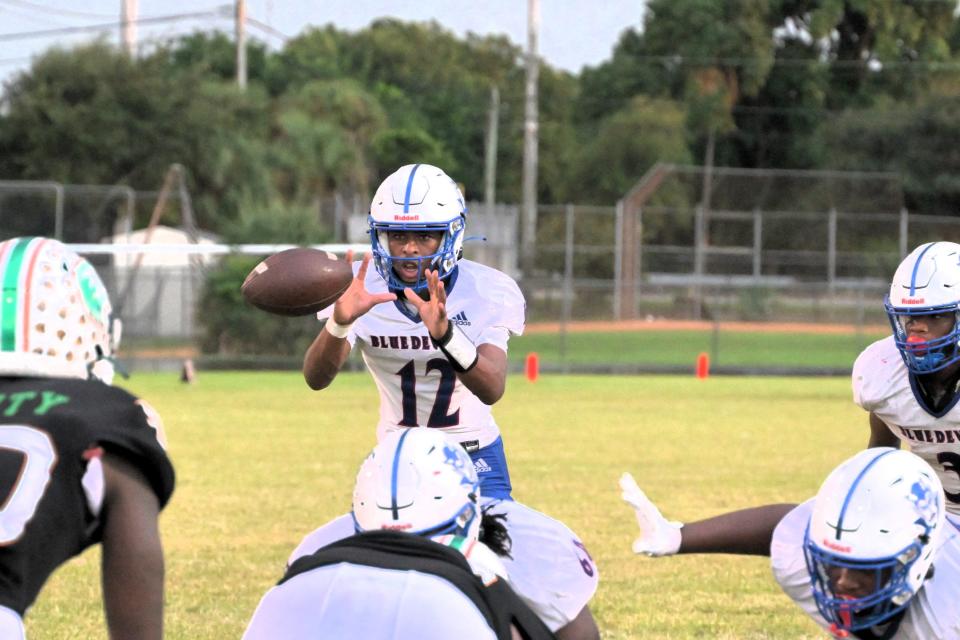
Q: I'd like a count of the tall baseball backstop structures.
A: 1